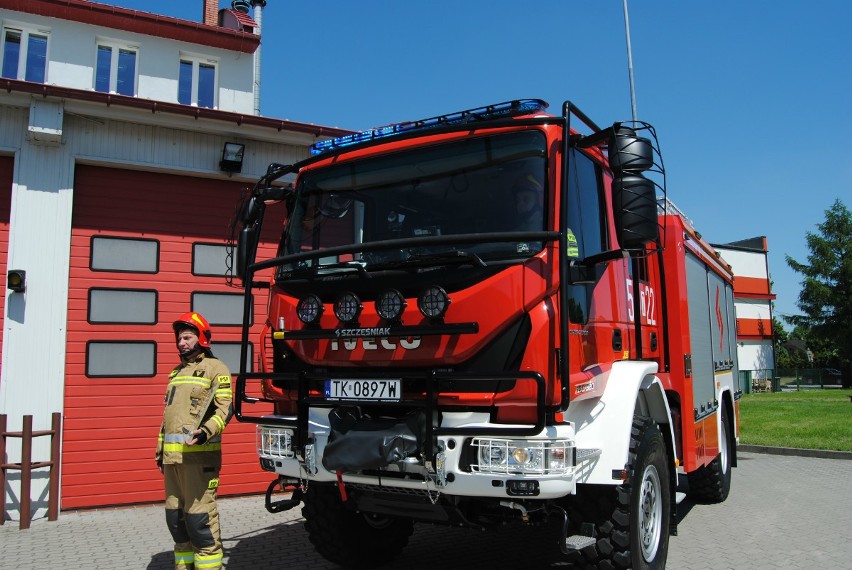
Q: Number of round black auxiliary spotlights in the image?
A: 4